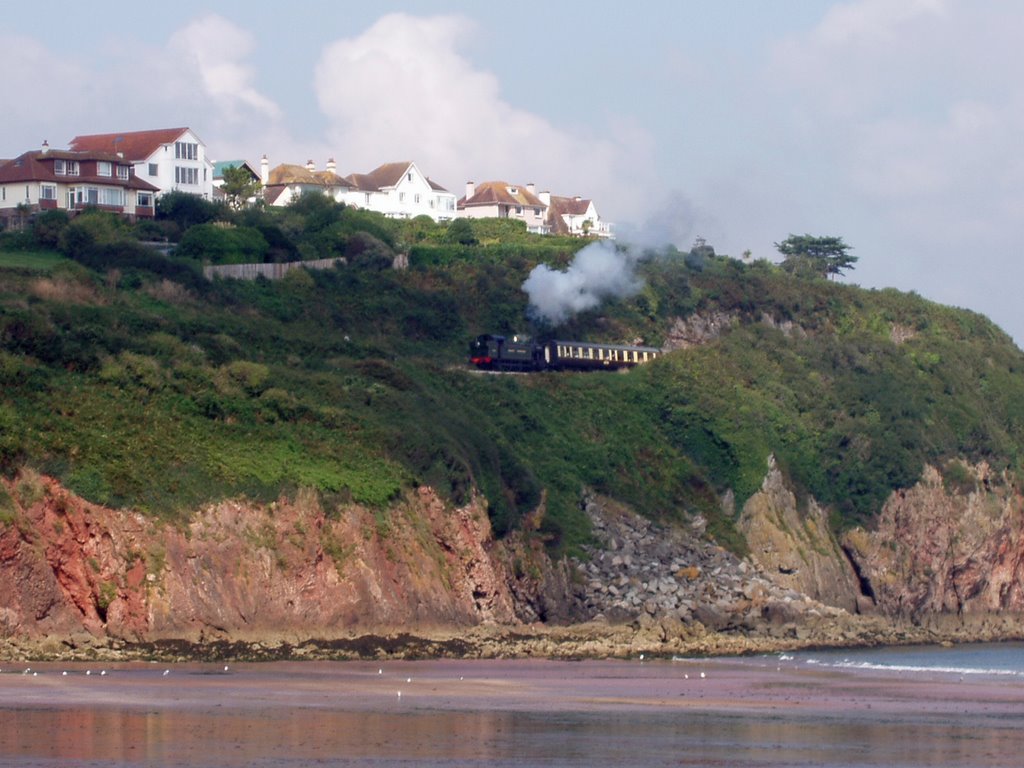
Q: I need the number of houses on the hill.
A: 7